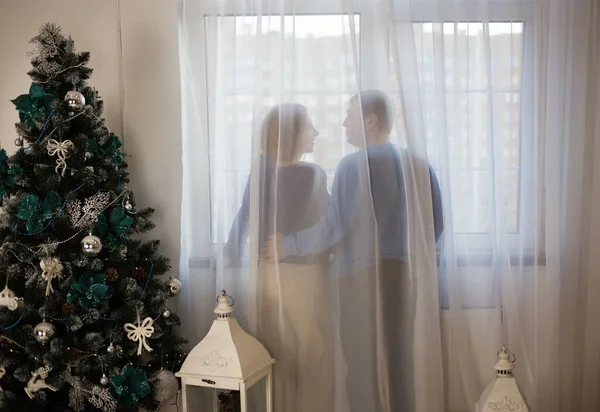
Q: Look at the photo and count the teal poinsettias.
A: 7